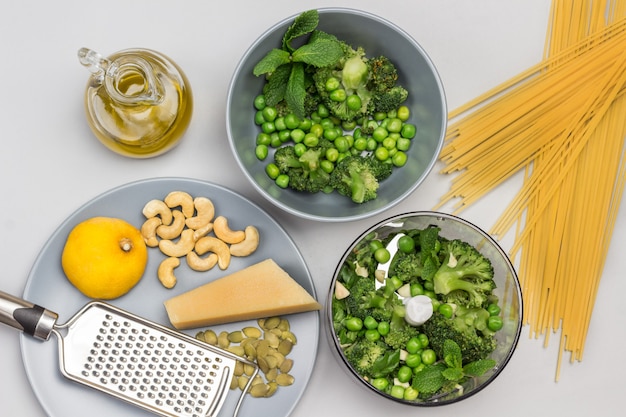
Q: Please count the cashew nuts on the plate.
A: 12